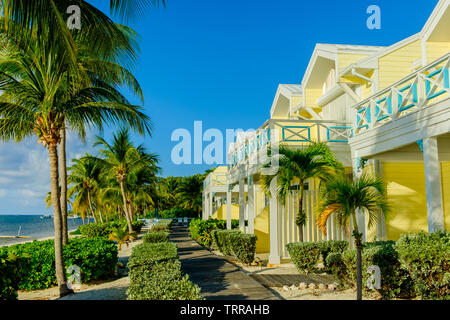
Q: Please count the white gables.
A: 3